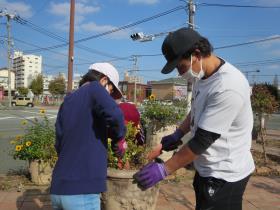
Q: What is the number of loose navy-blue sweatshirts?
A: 1